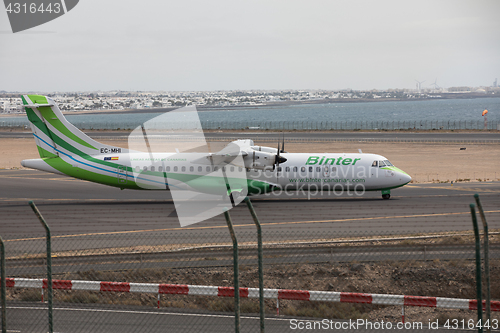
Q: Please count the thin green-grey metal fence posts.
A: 6